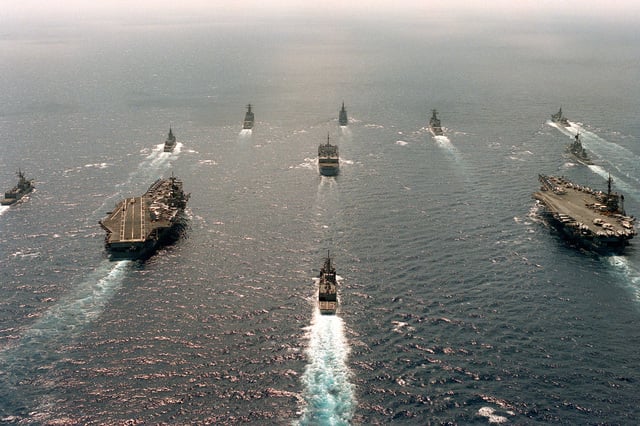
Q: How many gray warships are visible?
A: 11